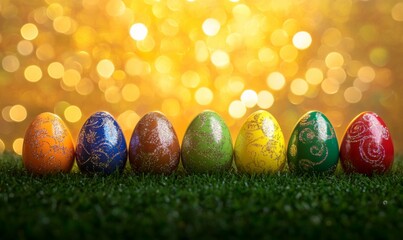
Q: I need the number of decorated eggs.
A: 7